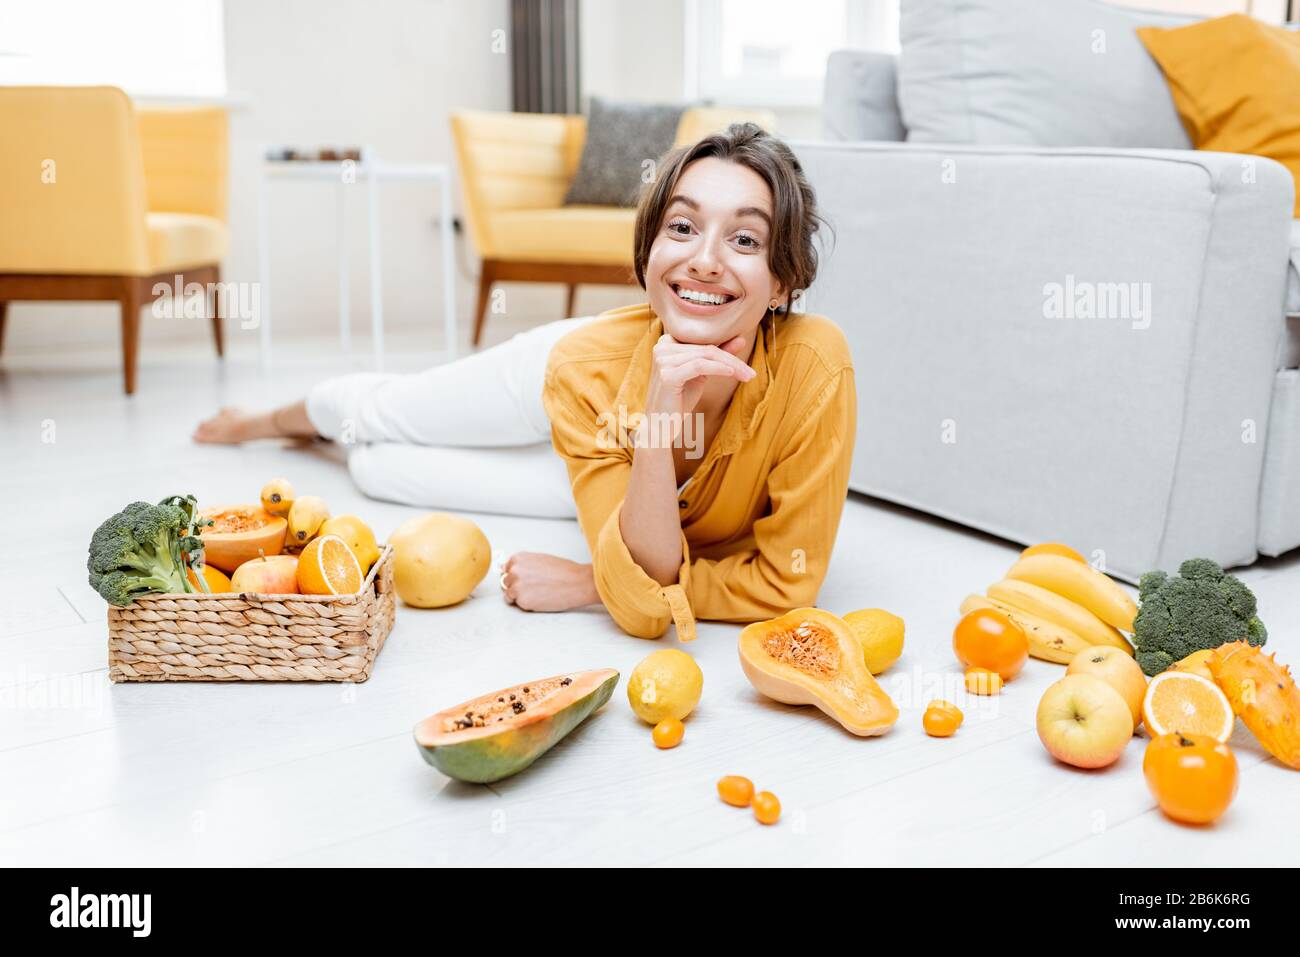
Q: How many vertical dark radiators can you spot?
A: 1